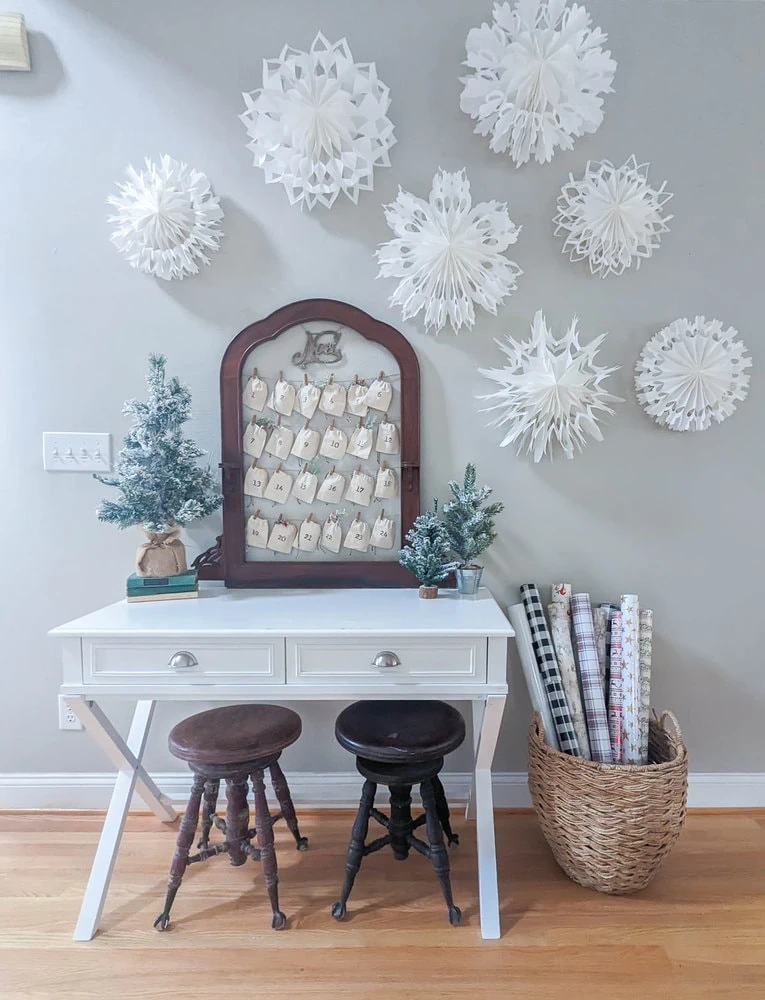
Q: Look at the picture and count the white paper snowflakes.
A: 7